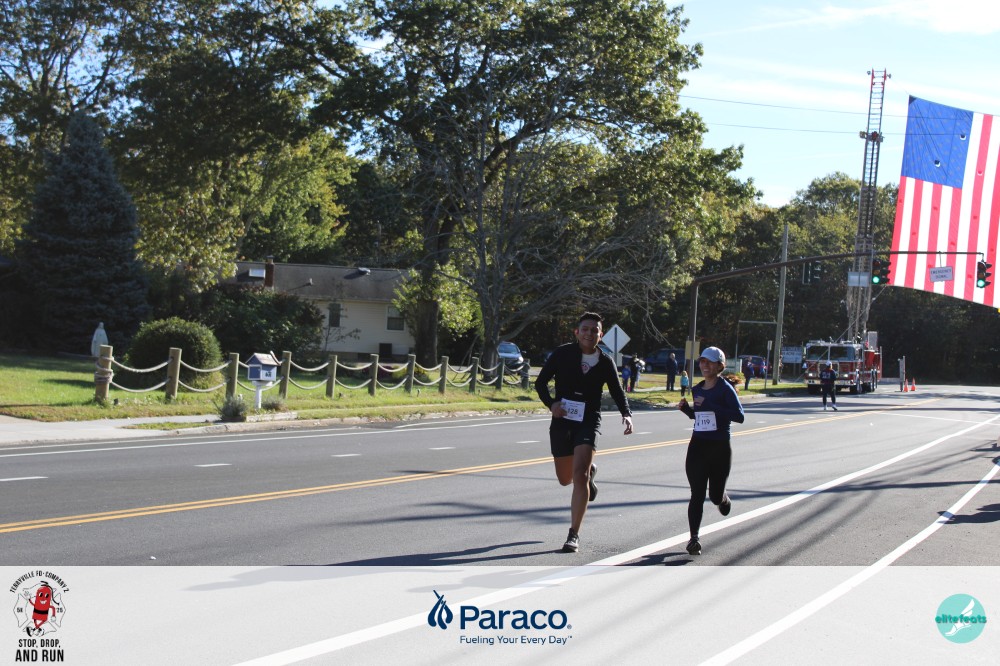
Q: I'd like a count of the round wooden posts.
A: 11